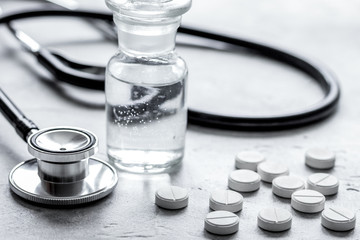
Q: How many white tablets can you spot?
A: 12